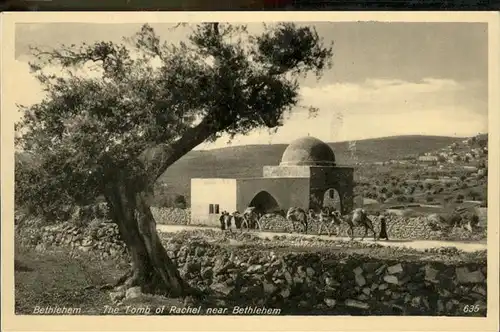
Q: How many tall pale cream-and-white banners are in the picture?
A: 0